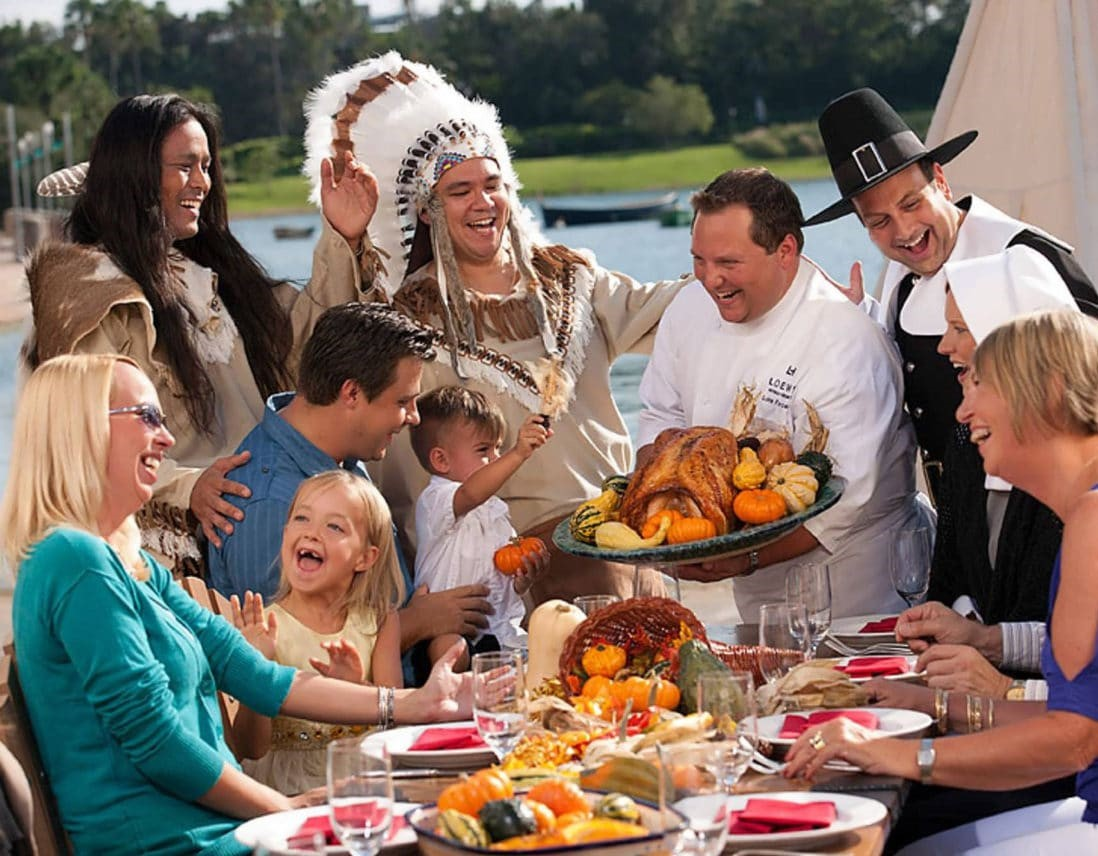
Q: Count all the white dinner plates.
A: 6